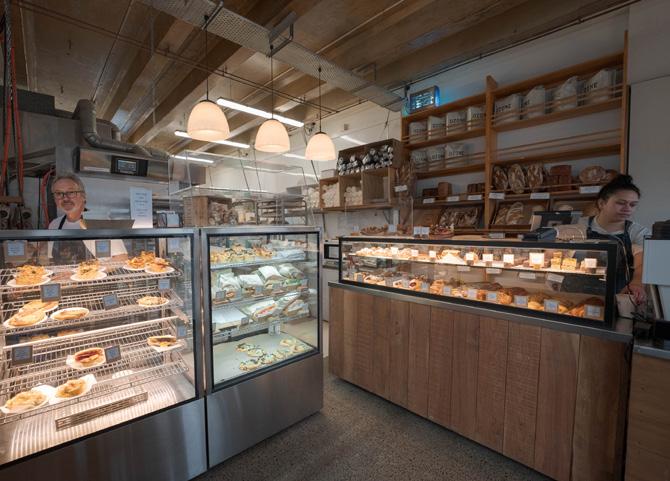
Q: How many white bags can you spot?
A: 11